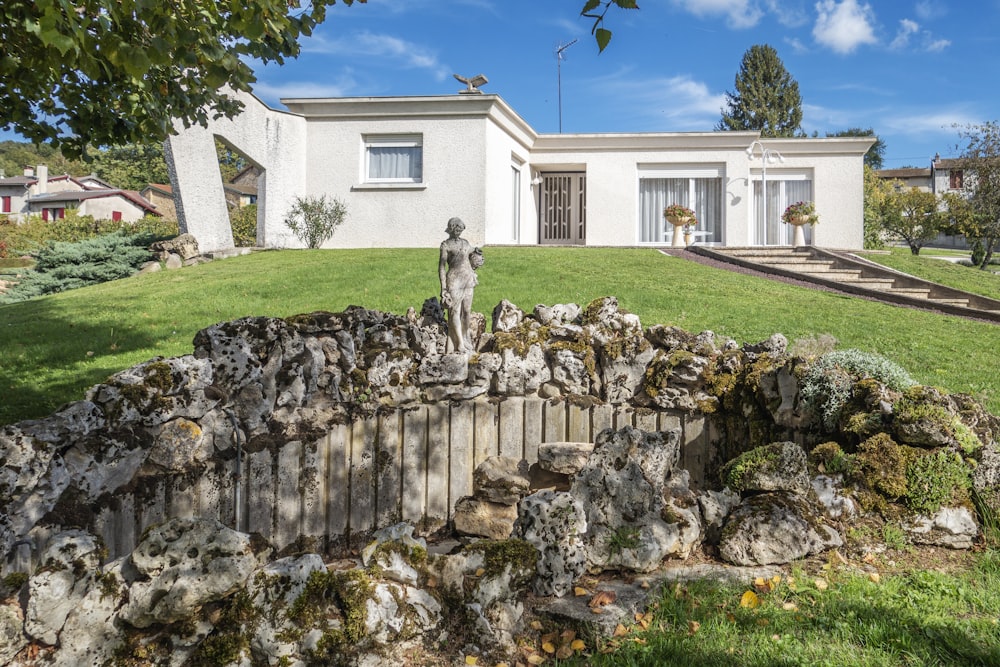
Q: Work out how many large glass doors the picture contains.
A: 2